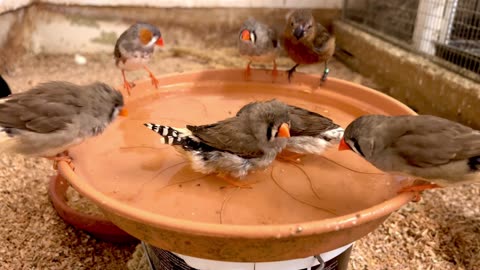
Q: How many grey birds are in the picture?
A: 6